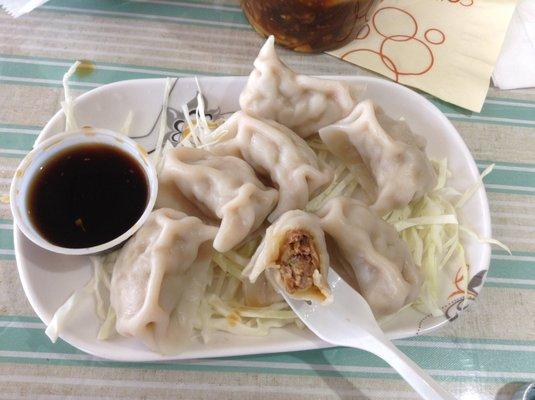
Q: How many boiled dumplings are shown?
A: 7